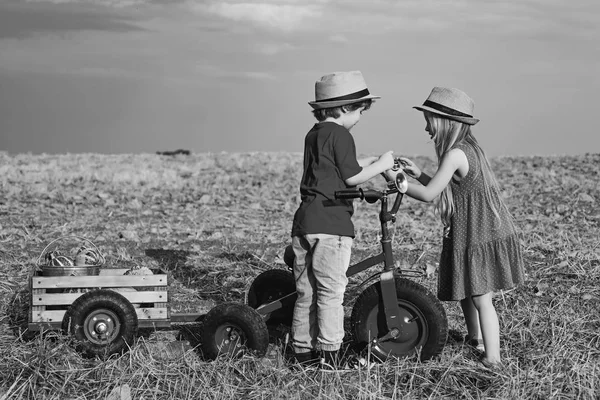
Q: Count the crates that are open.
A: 1